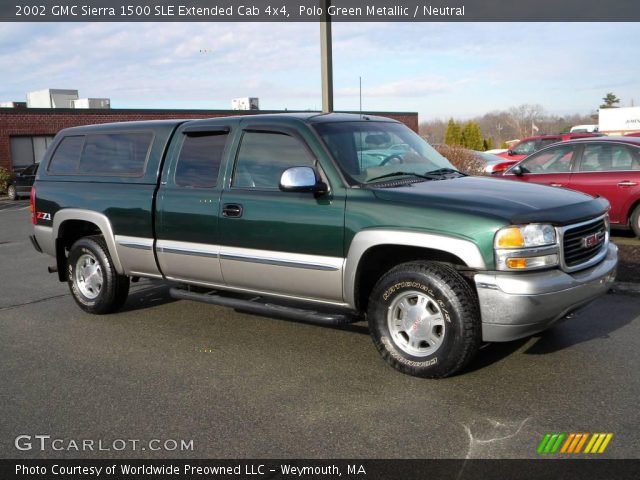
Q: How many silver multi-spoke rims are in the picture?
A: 2